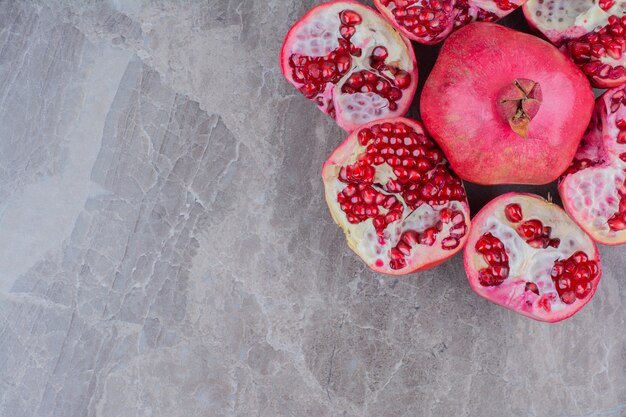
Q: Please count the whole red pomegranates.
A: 1